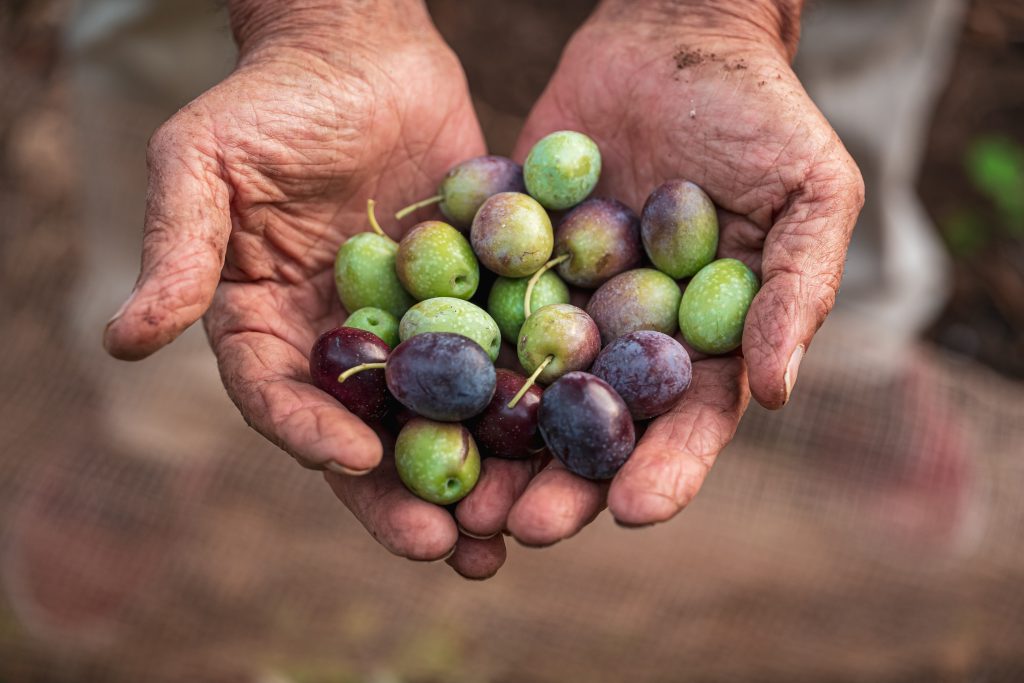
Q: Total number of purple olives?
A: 5